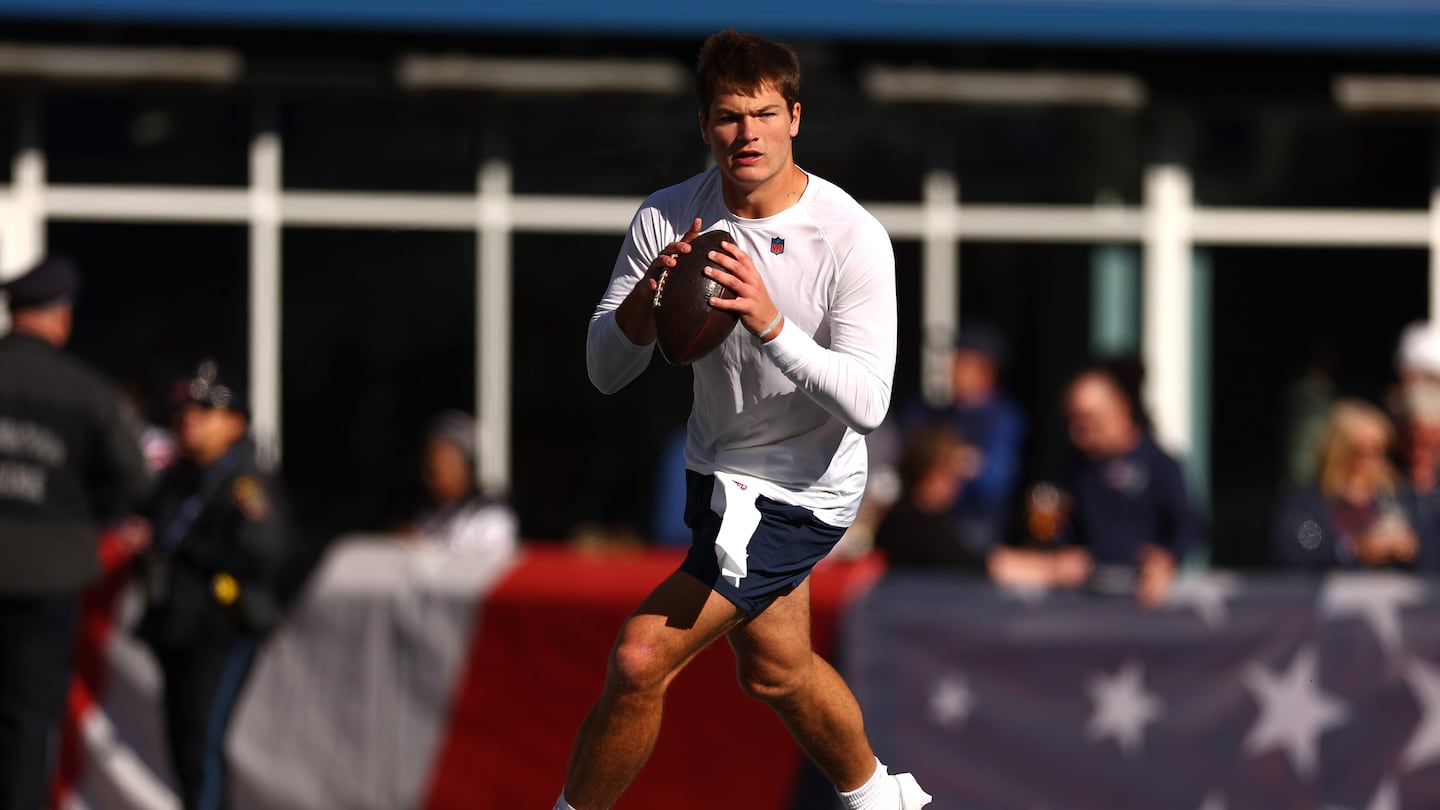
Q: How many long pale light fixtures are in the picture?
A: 4